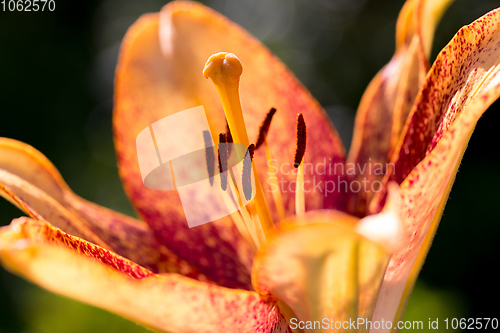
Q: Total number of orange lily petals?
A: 6